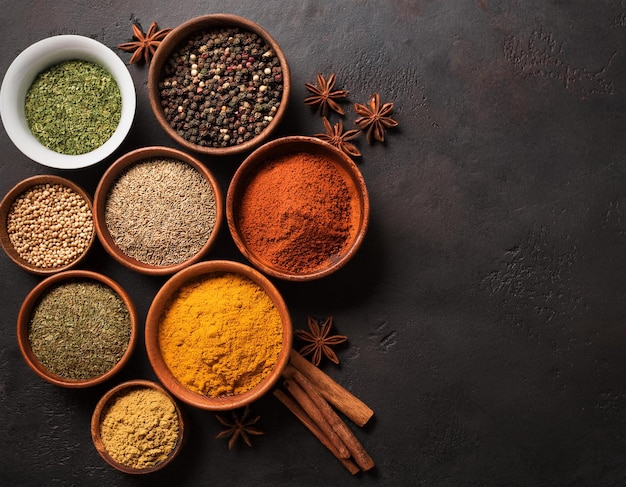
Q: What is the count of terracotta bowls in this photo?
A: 7